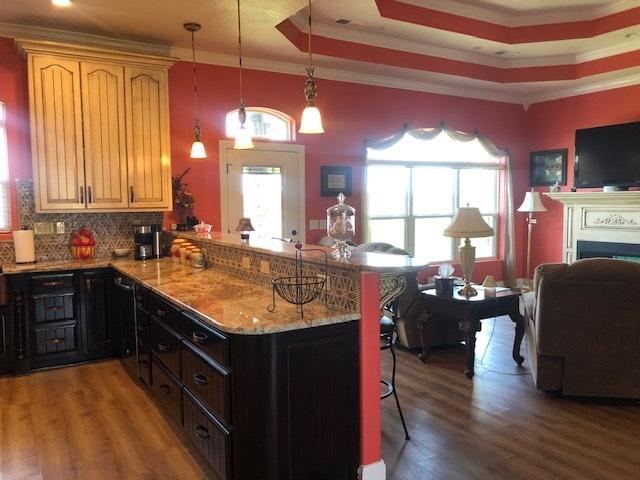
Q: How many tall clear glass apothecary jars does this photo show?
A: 1